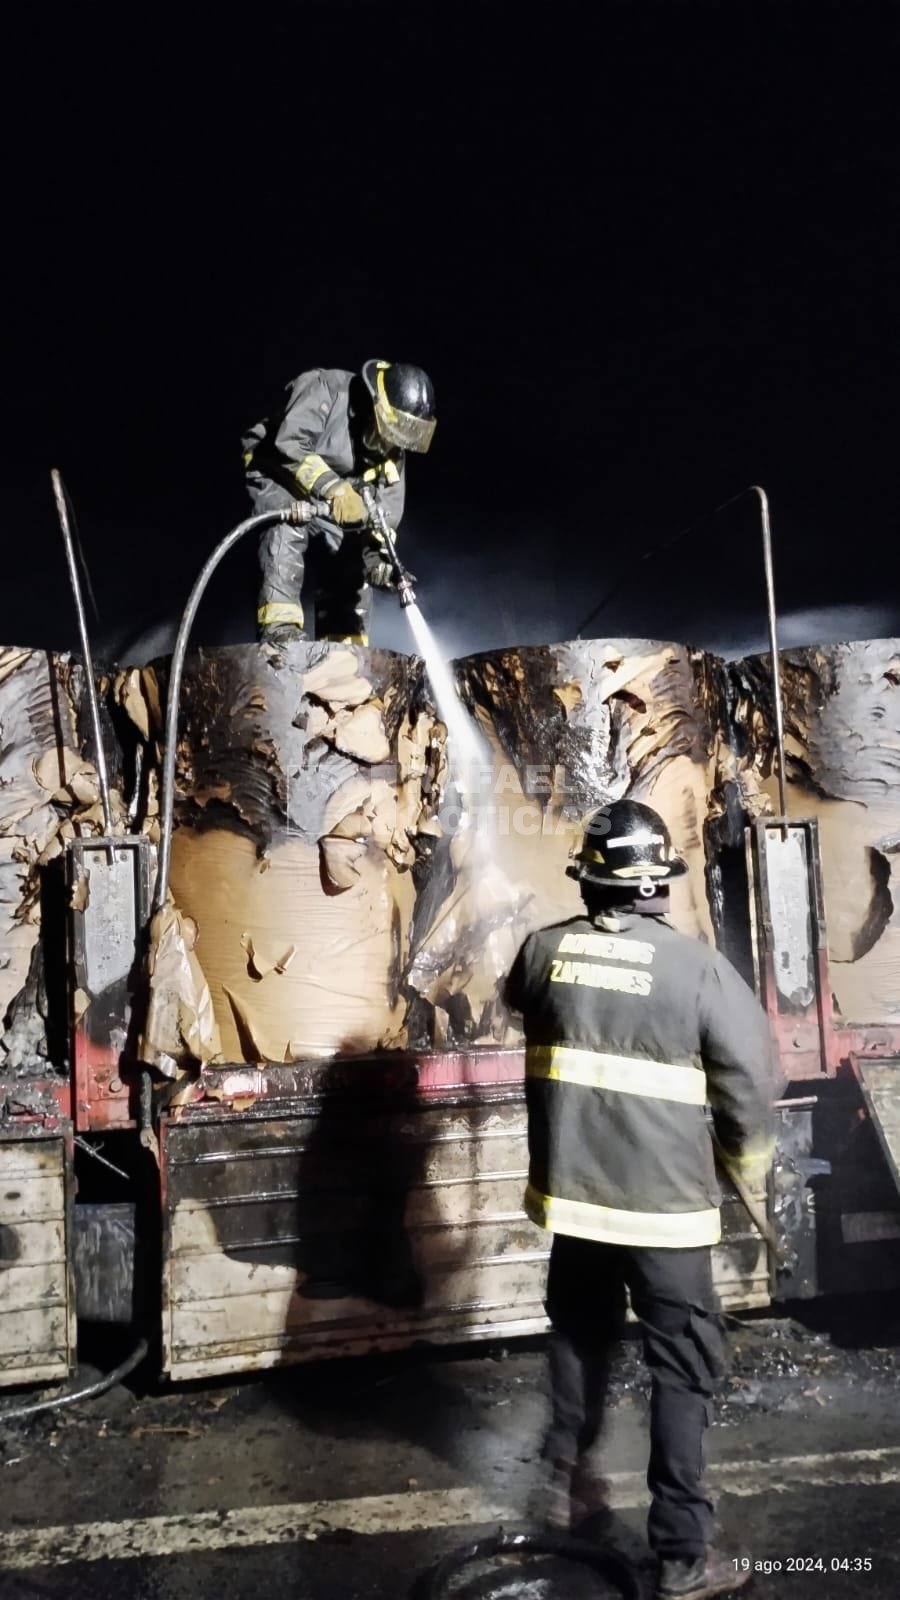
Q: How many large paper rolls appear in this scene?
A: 4